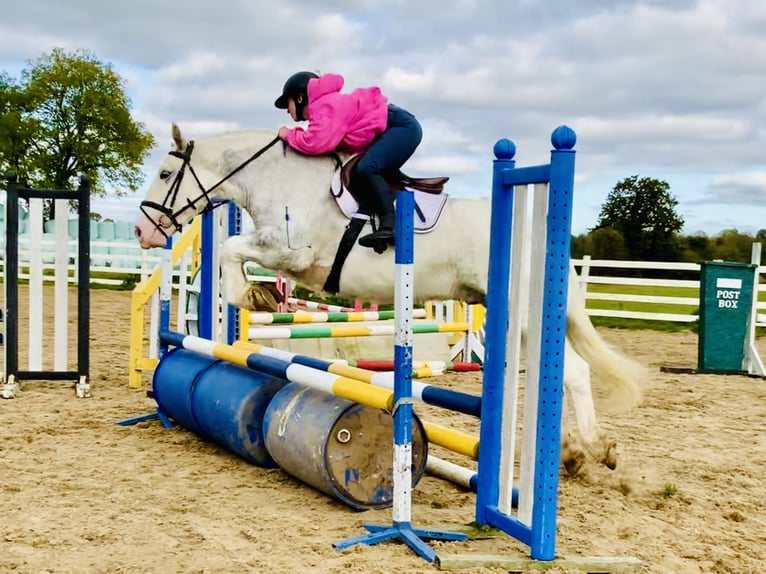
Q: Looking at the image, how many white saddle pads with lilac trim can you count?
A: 1